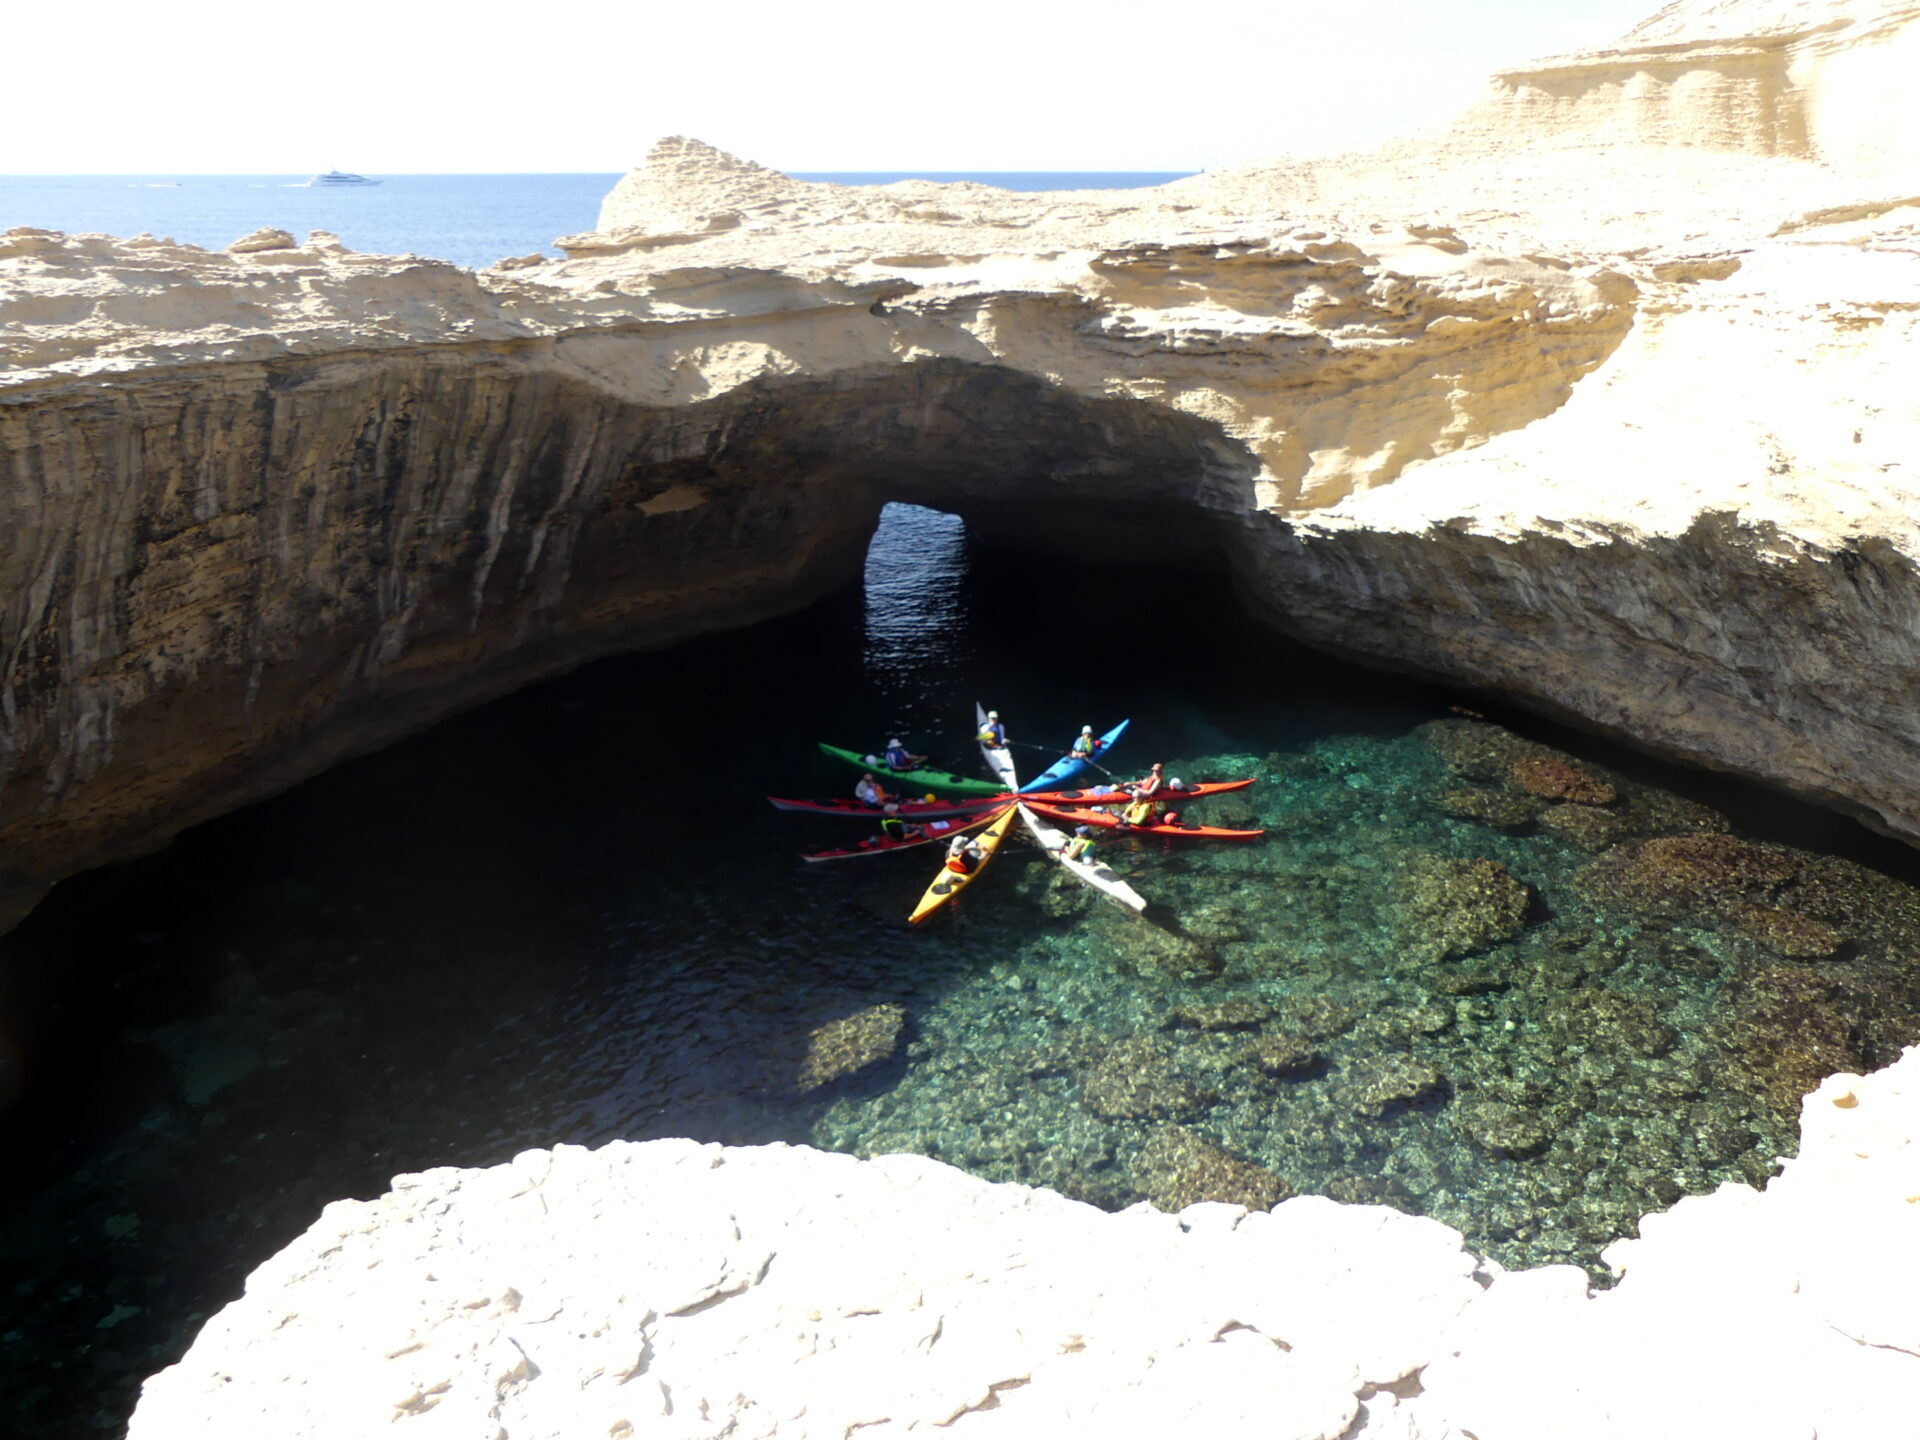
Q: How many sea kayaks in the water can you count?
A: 9